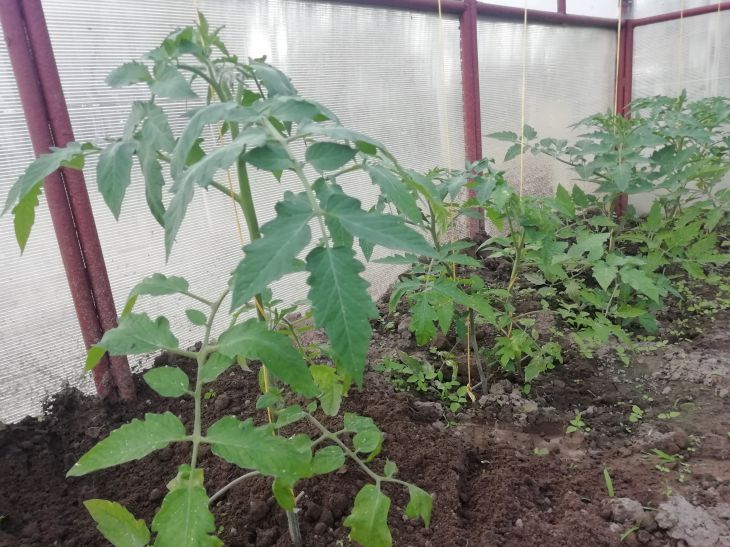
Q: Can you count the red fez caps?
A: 0